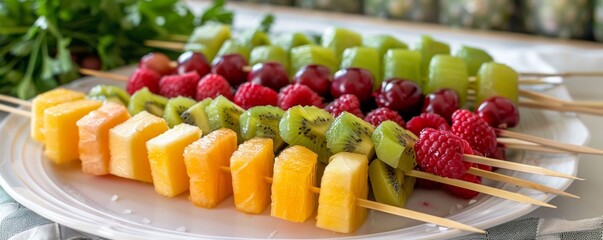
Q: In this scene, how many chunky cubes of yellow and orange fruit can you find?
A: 9